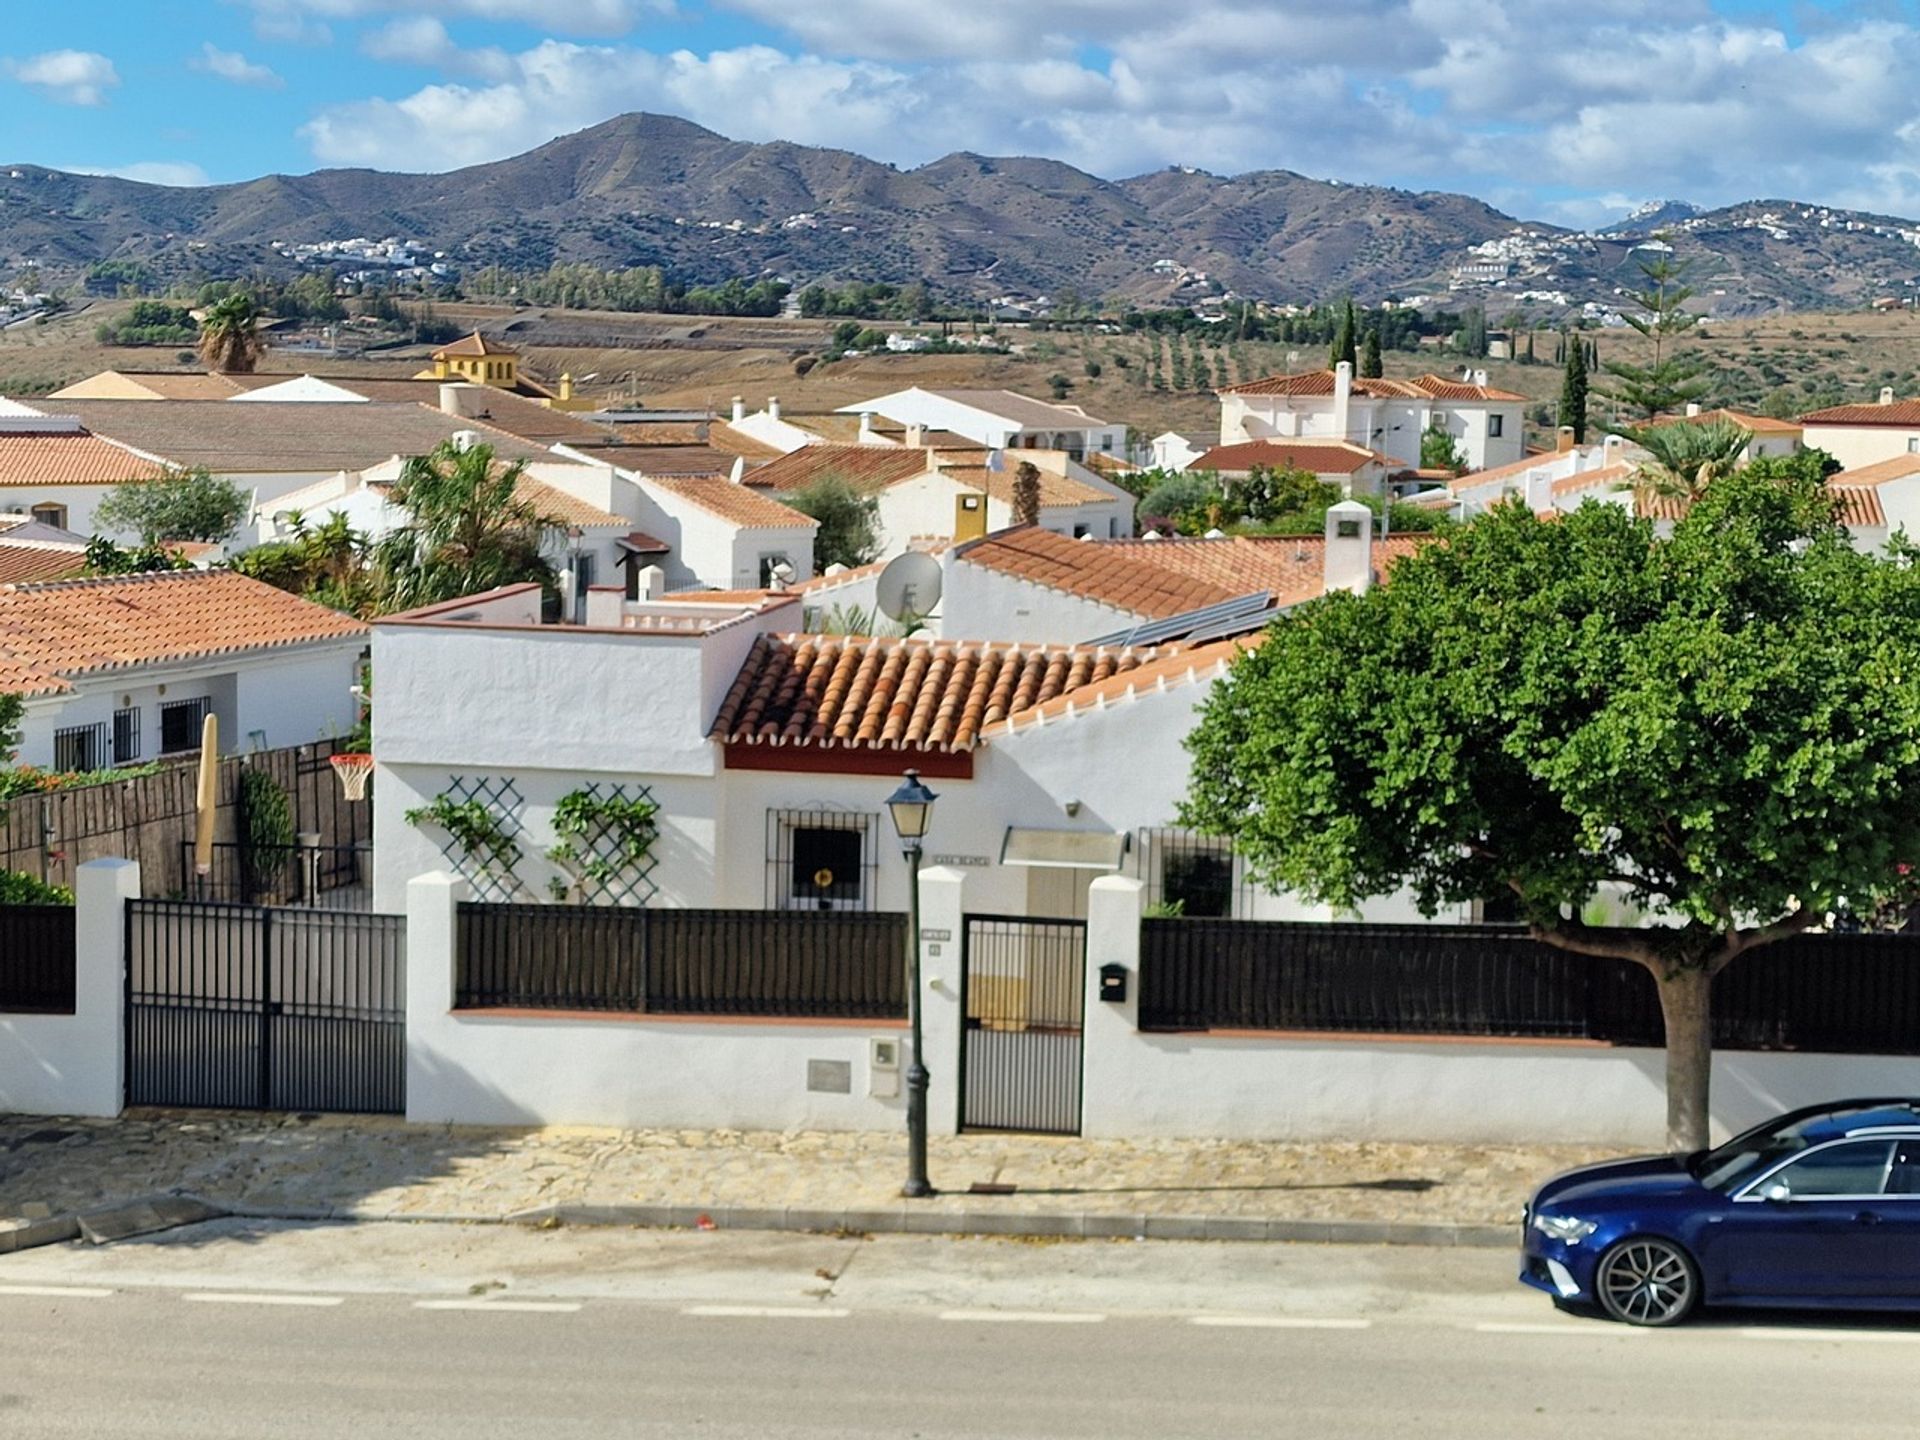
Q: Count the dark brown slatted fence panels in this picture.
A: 3